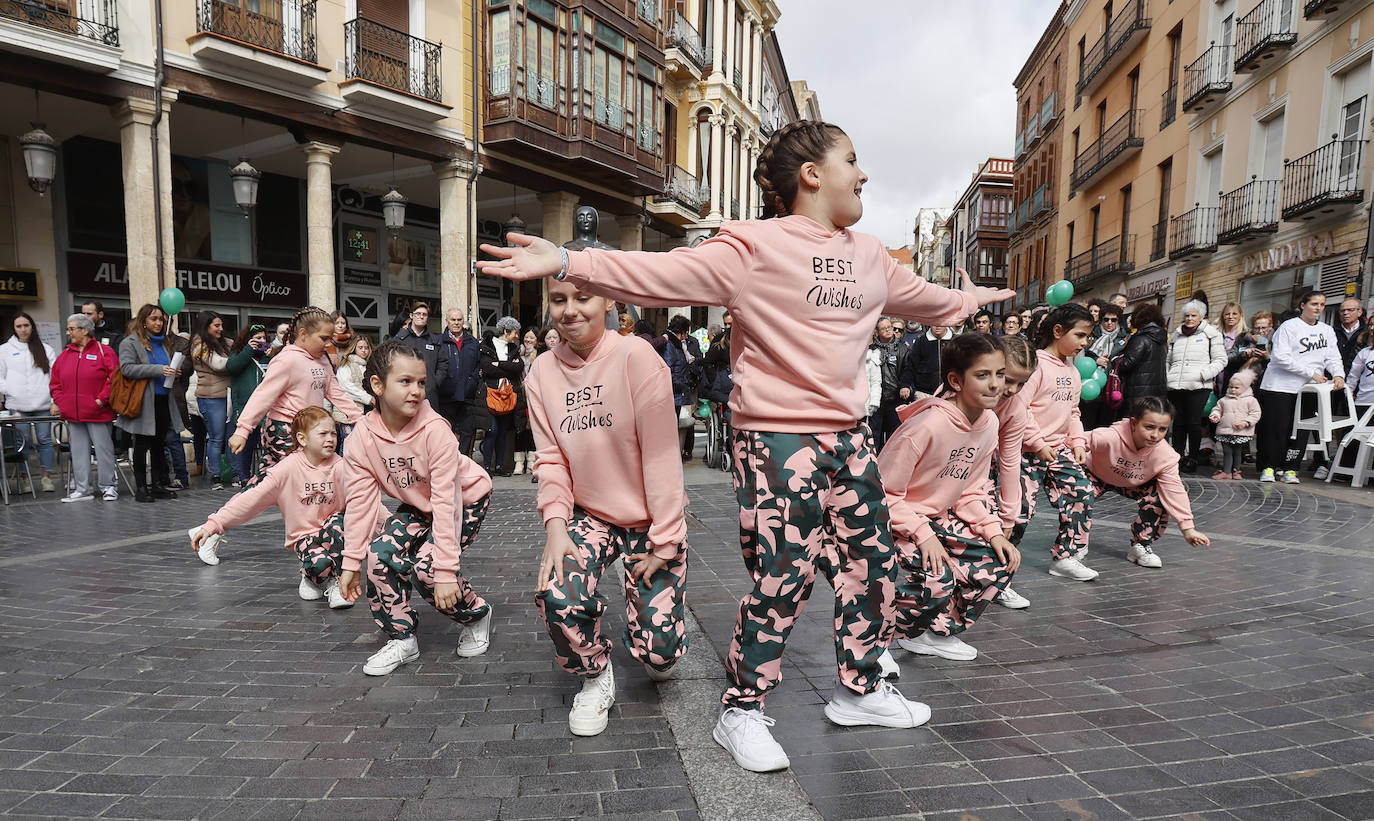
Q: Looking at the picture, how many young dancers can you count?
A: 9